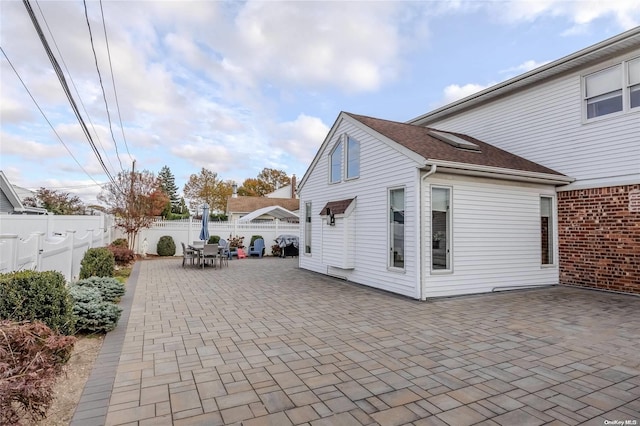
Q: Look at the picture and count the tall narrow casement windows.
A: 4